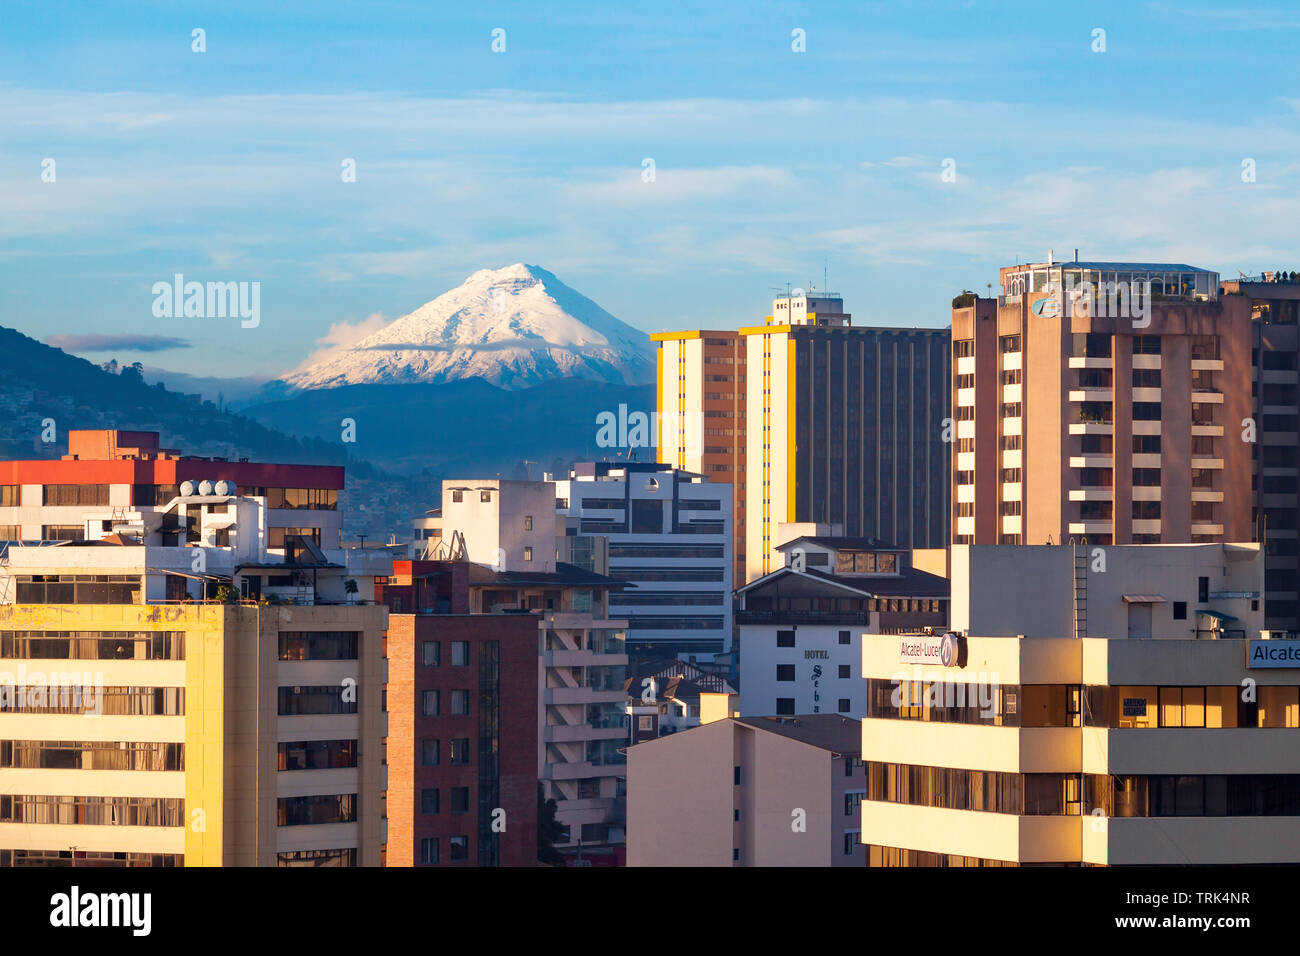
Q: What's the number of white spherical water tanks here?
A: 3